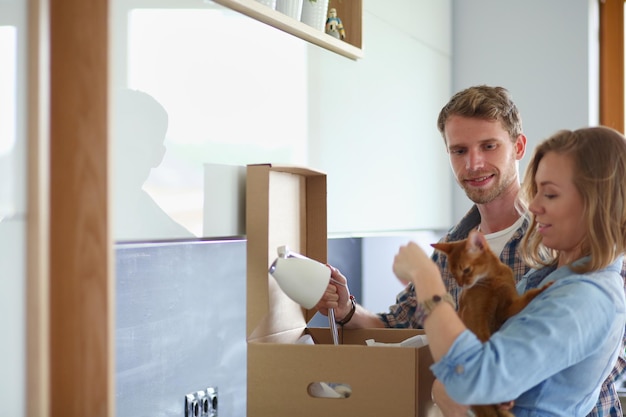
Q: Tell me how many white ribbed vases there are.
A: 3